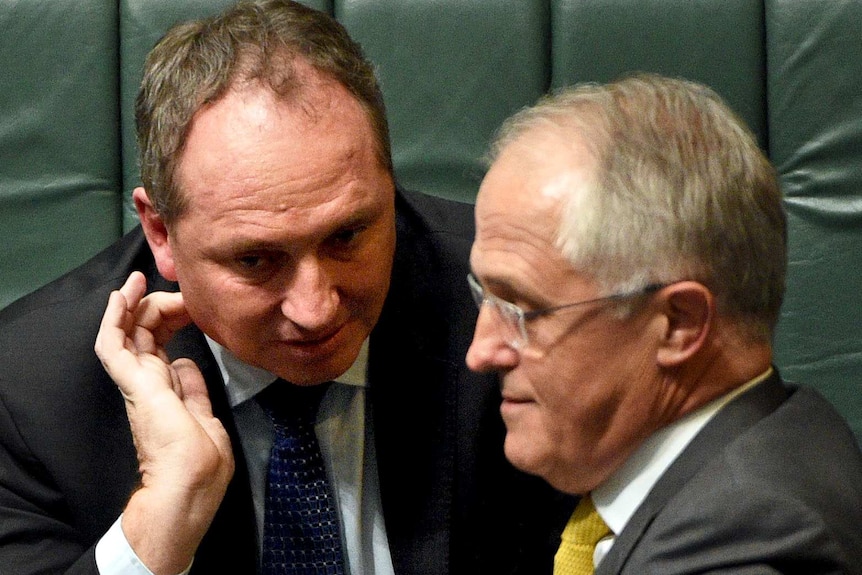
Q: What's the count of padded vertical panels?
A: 5